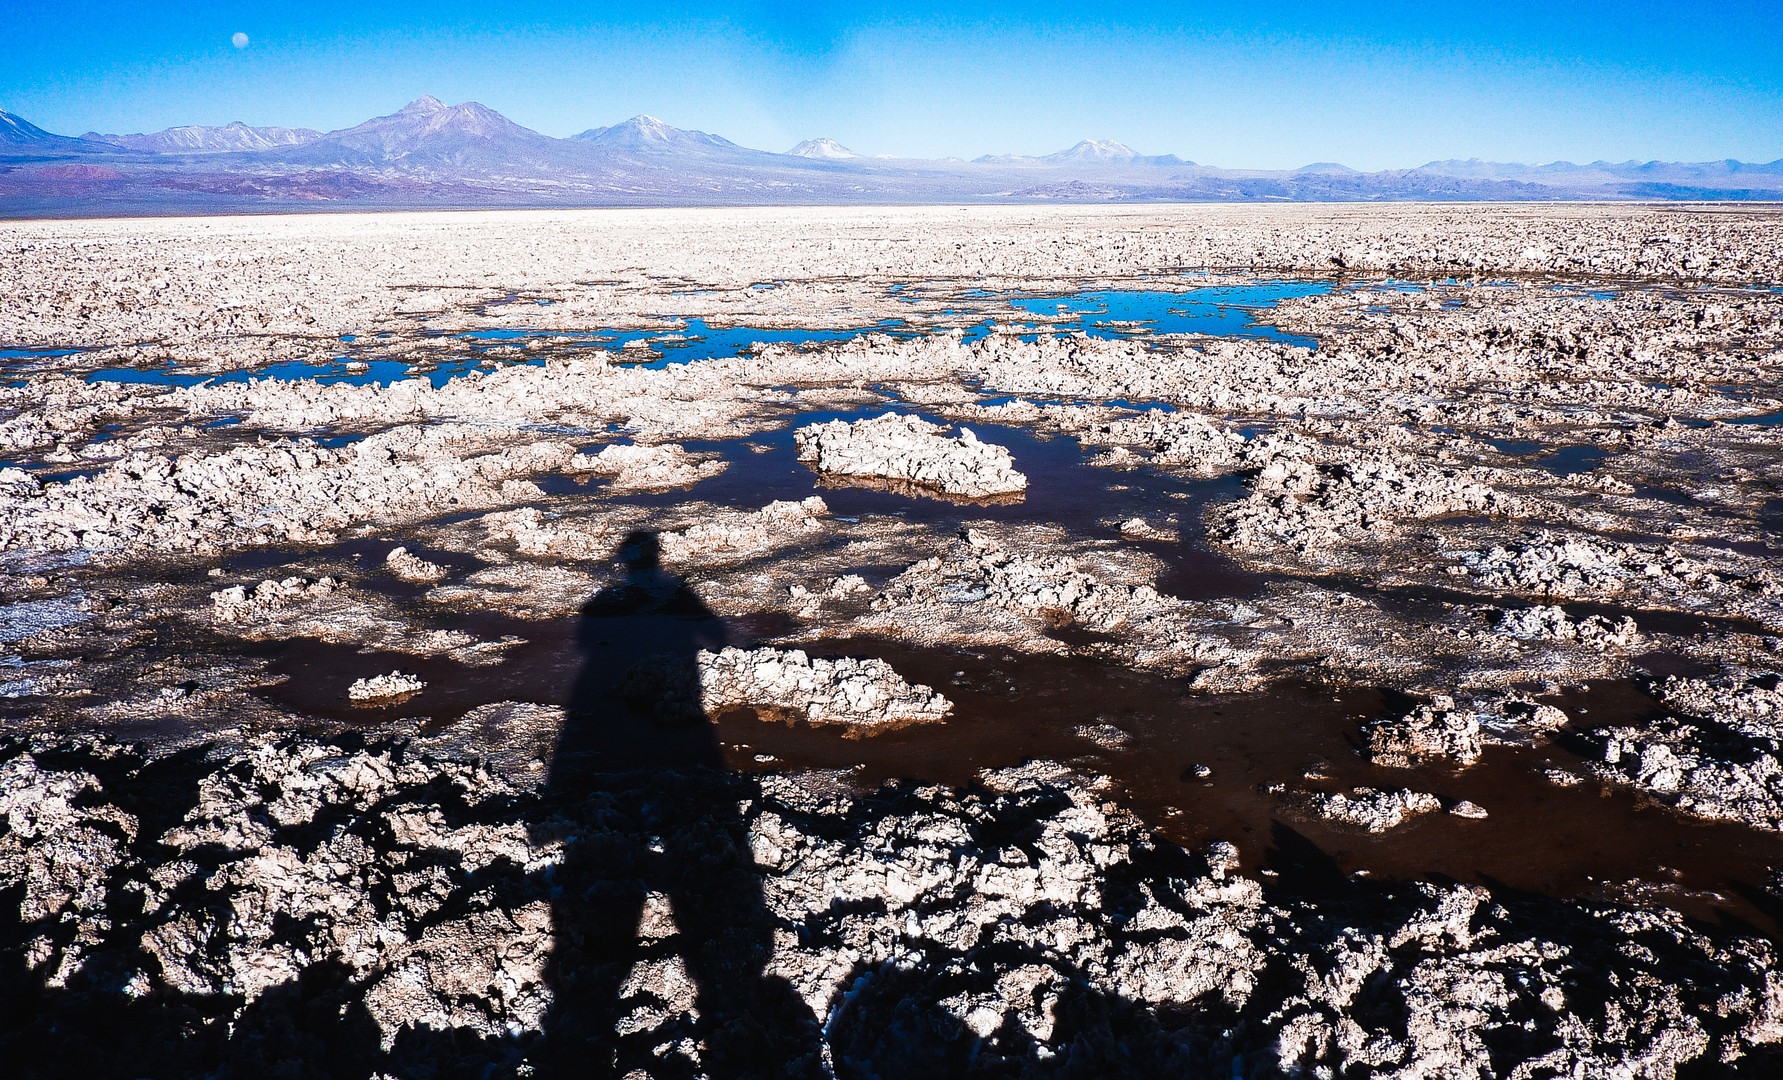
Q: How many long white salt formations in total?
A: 2